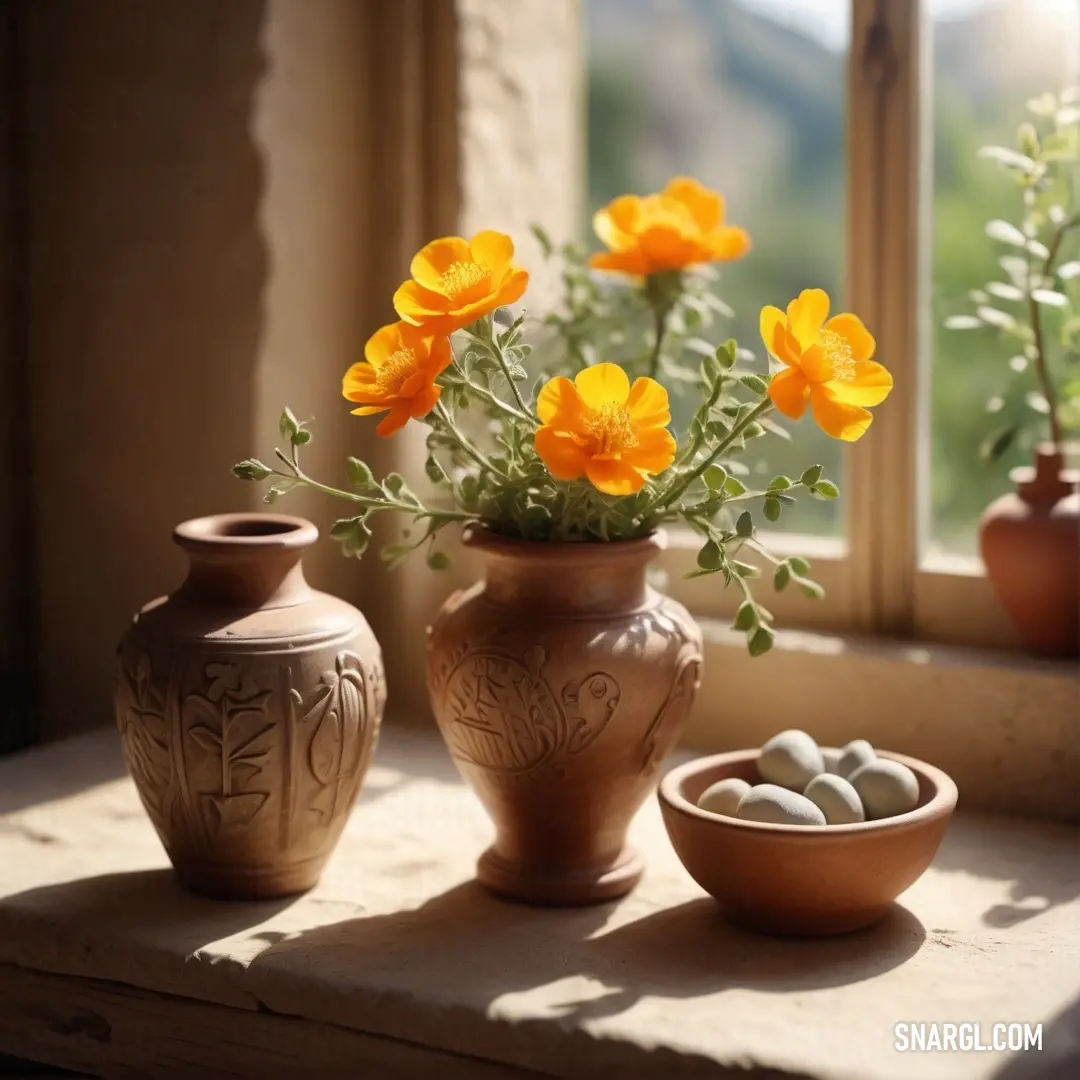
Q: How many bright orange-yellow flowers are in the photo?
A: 5